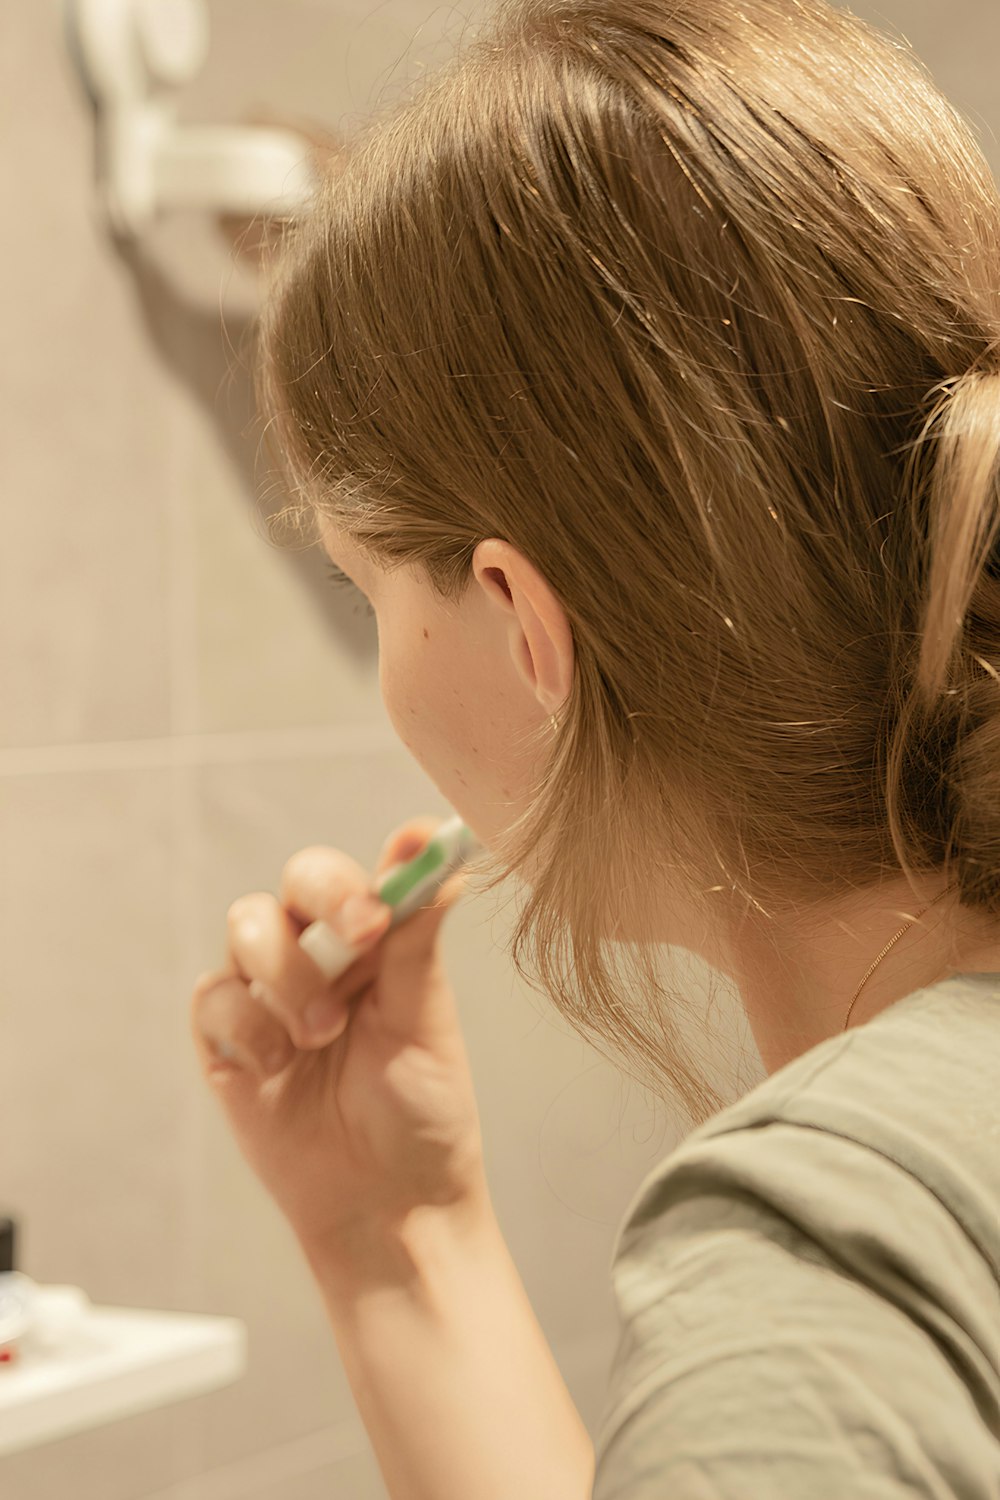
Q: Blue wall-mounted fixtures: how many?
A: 0